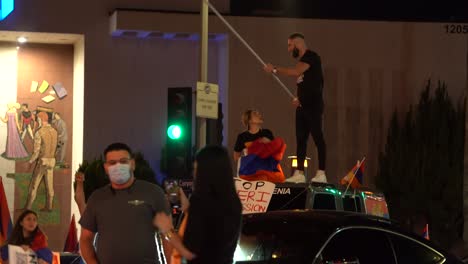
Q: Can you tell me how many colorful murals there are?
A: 1